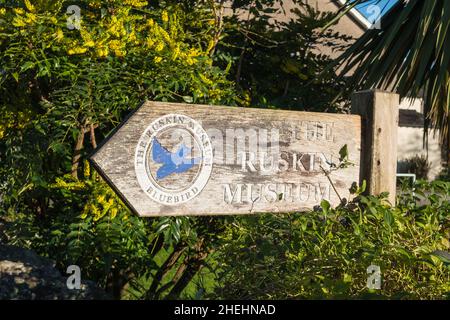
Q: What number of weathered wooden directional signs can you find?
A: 1